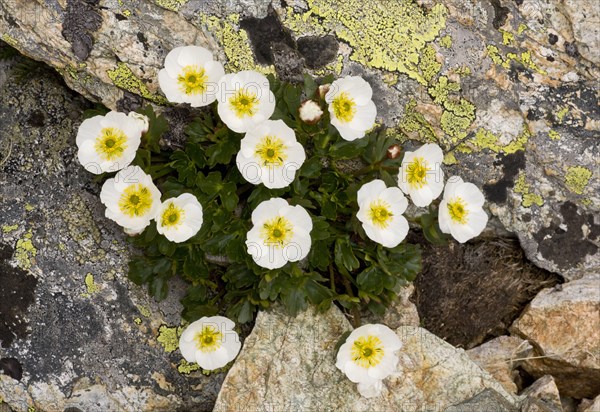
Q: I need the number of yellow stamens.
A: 13